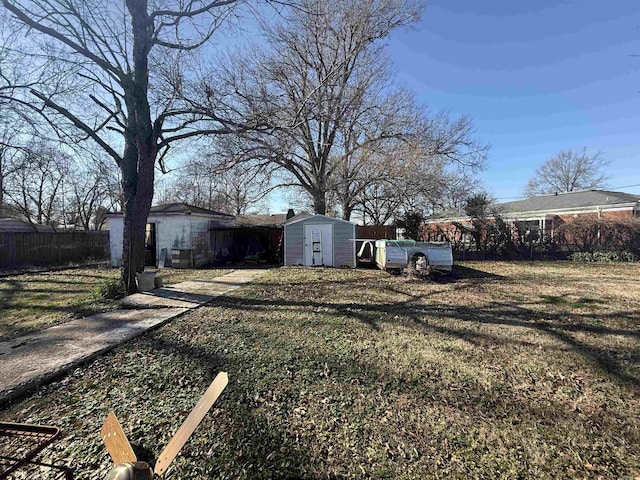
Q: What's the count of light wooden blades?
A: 2